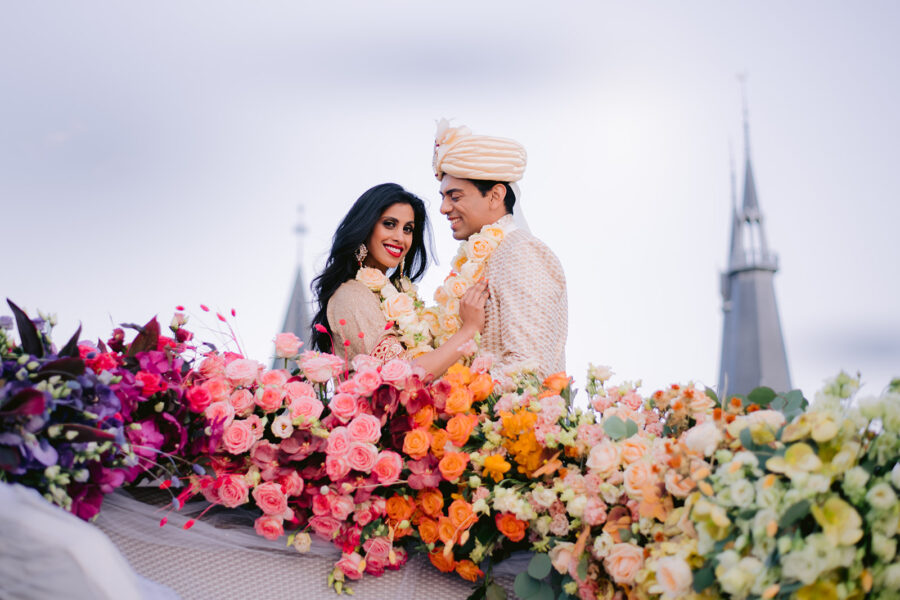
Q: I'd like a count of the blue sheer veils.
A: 0